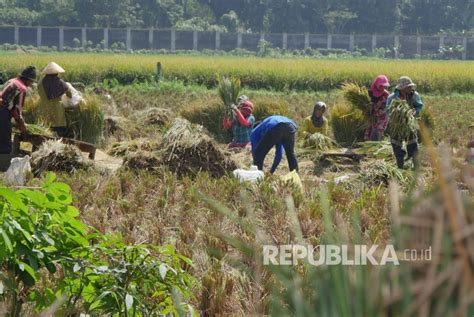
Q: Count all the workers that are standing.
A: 5